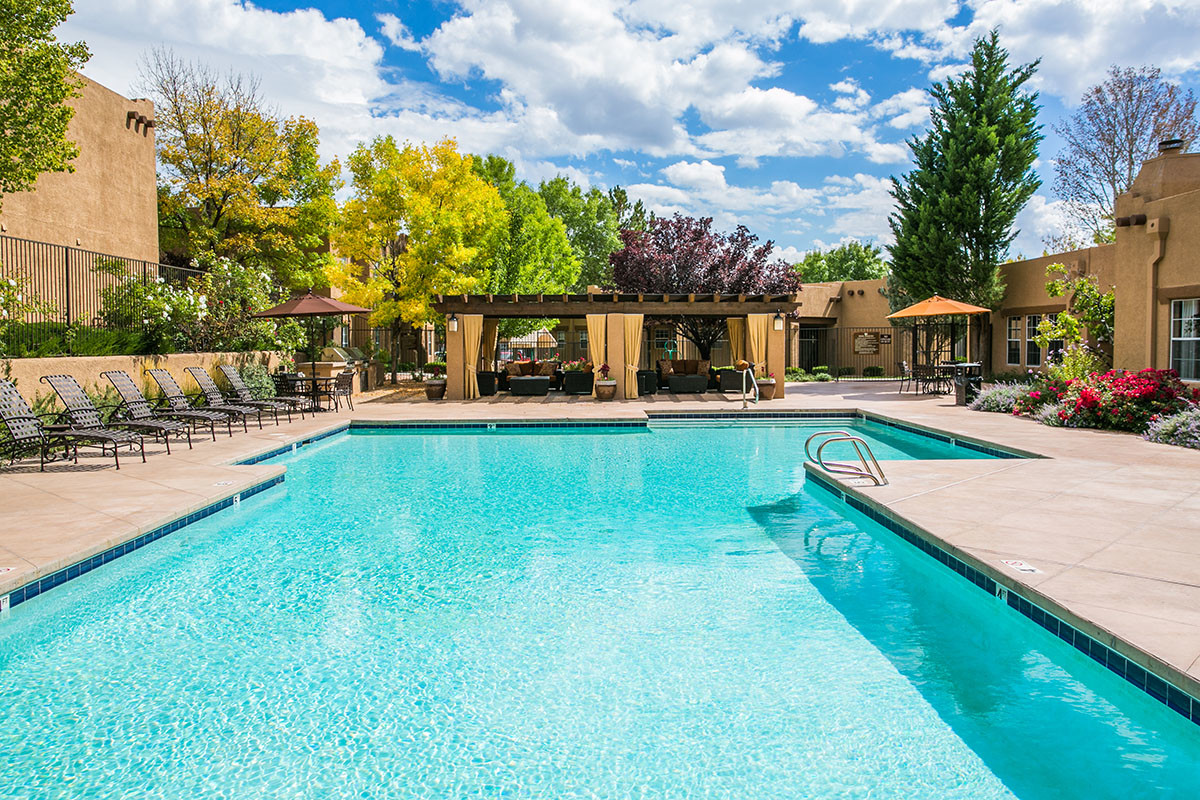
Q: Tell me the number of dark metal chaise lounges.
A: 6